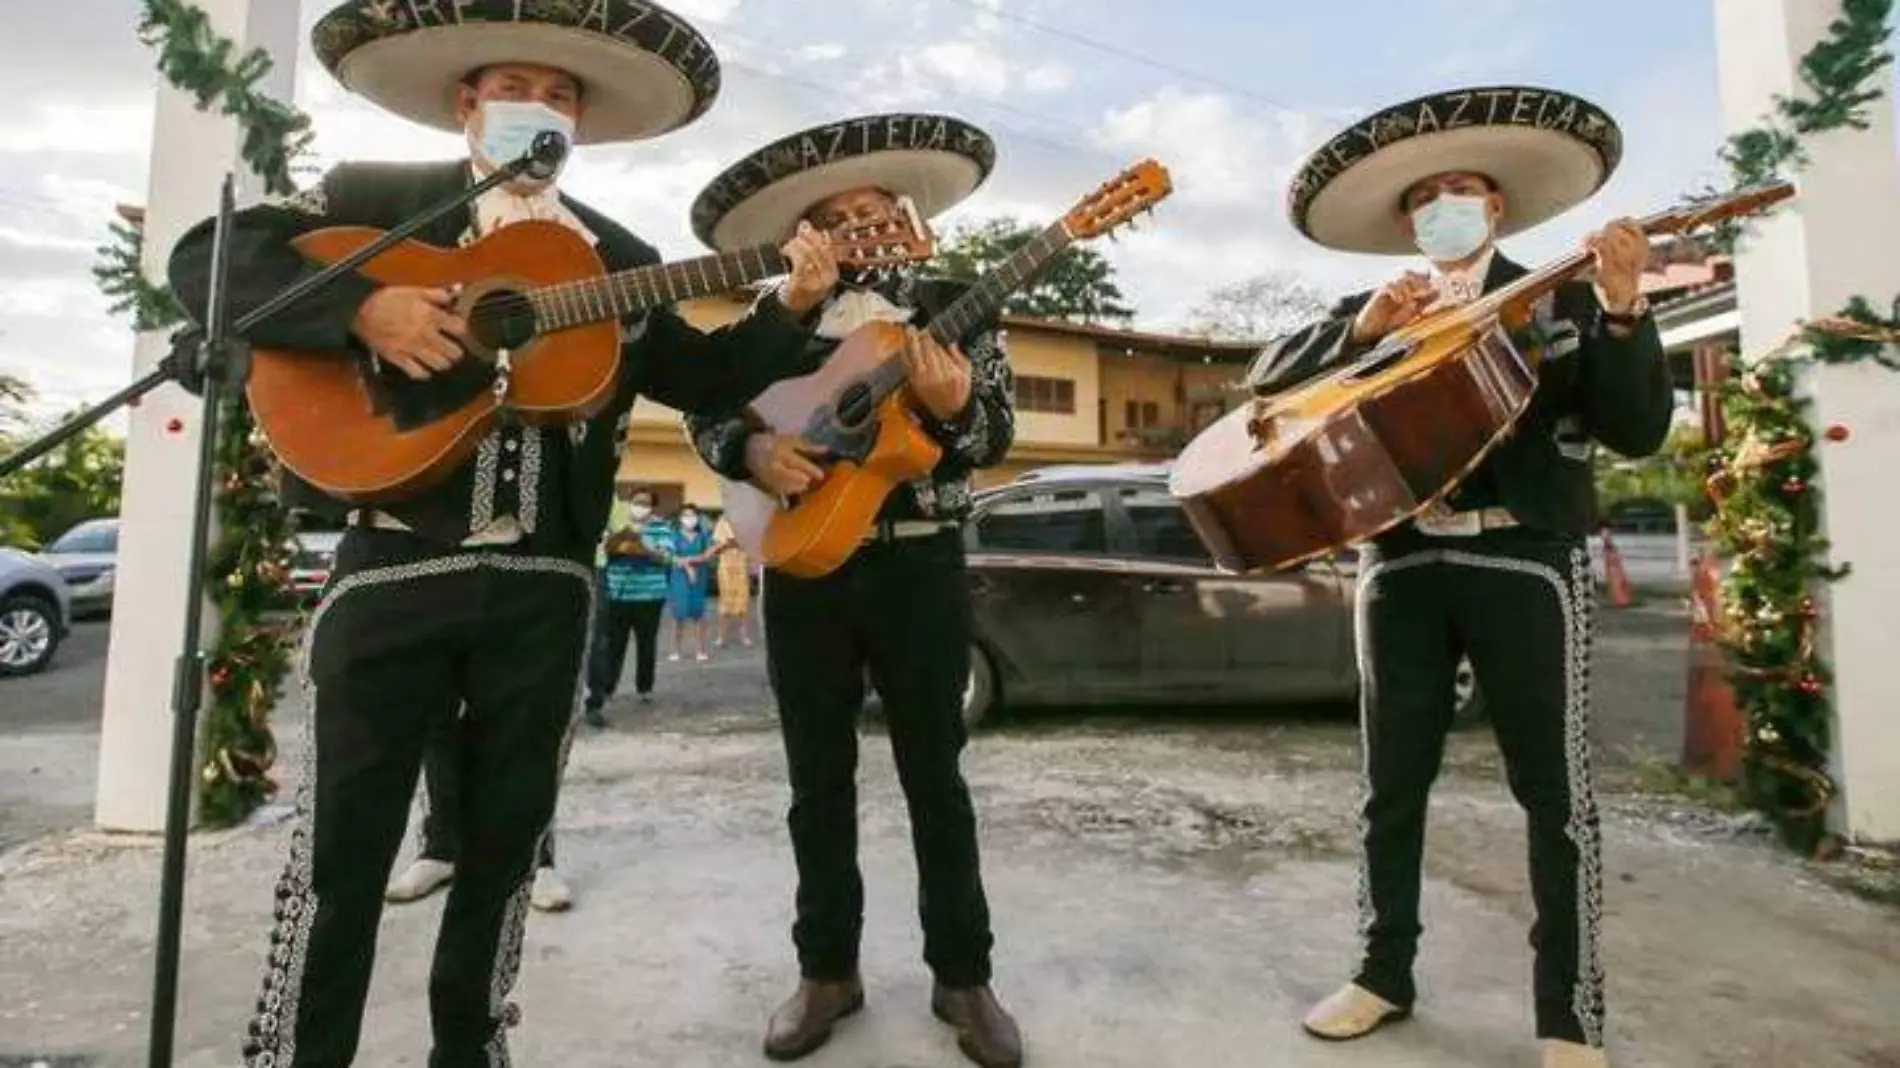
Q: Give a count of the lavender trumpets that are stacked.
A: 0